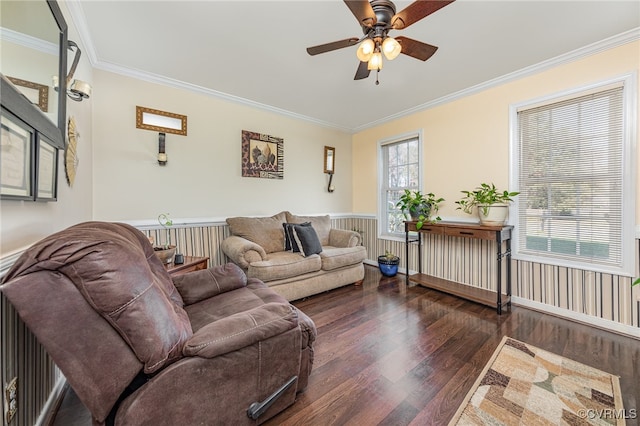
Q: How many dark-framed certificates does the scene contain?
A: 2